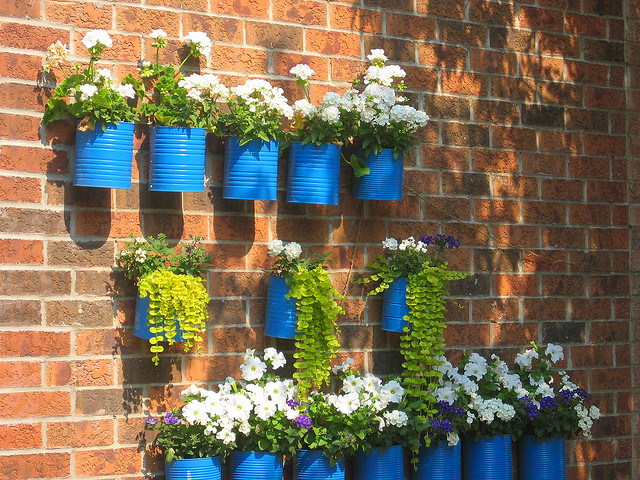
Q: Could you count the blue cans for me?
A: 15